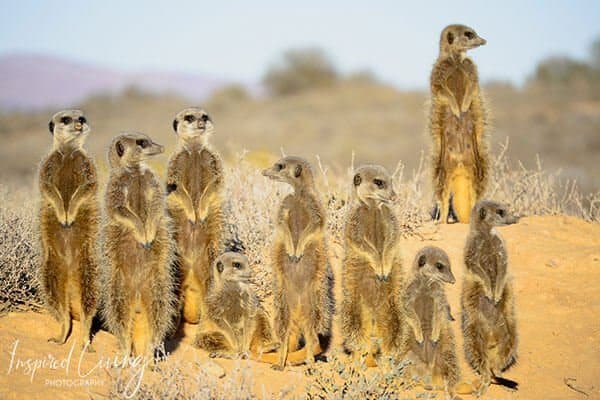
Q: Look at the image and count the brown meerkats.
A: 9